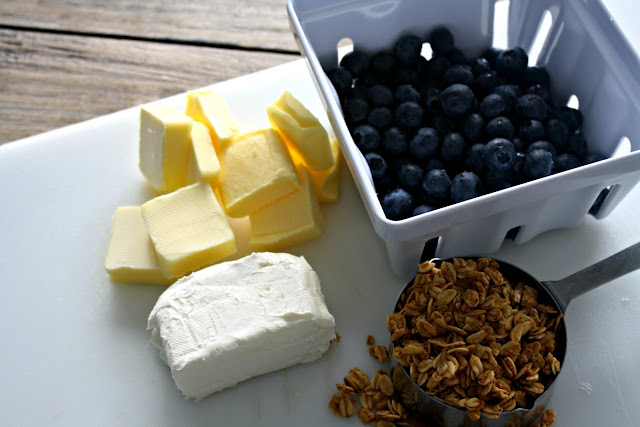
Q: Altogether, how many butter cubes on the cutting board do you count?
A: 9